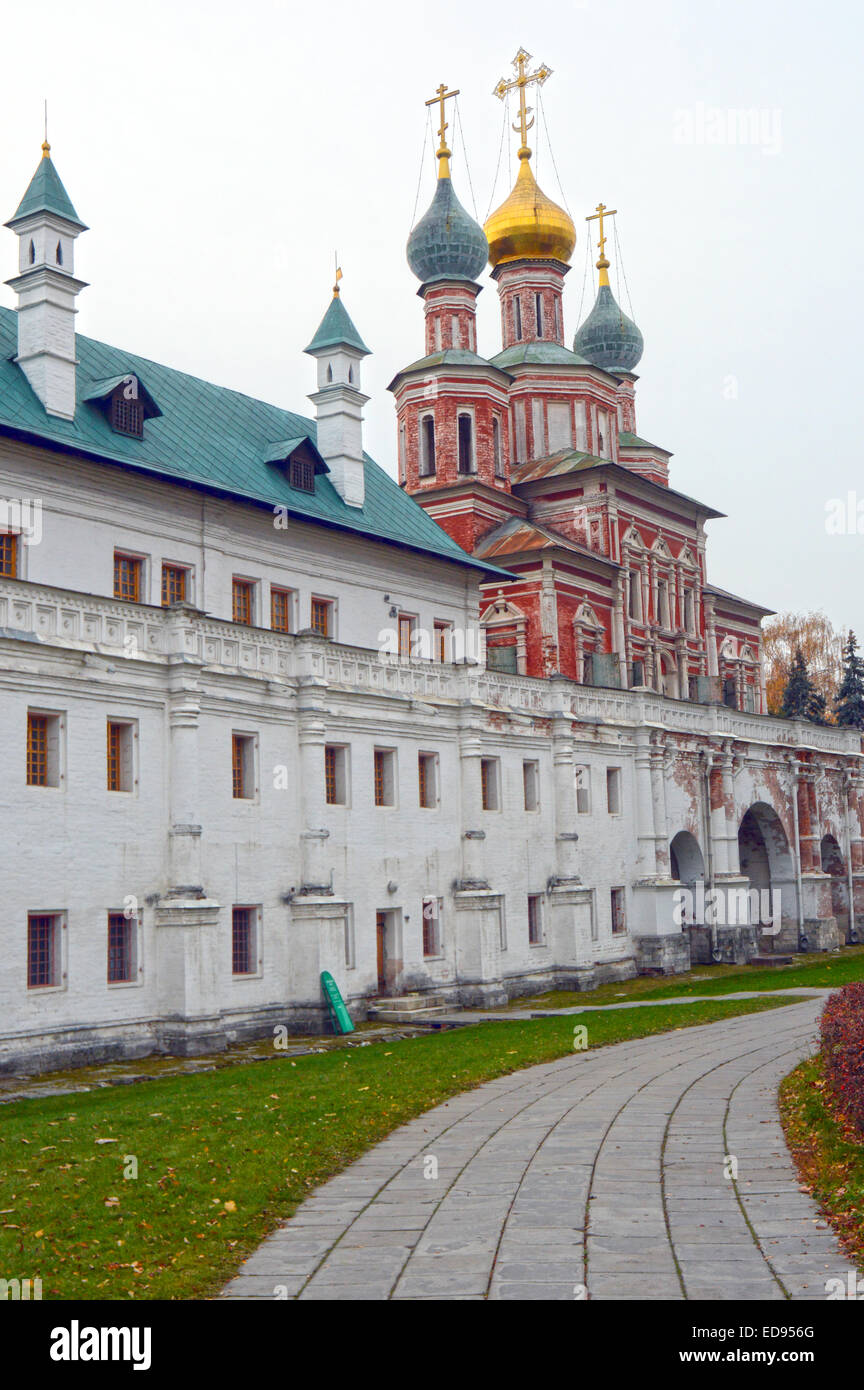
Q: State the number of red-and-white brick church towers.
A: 3